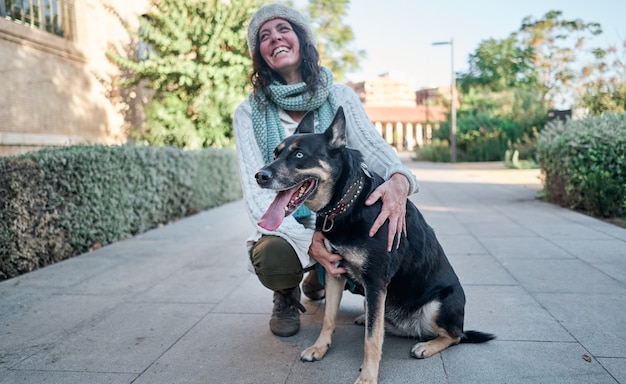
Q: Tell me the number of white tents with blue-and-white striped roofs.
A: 0